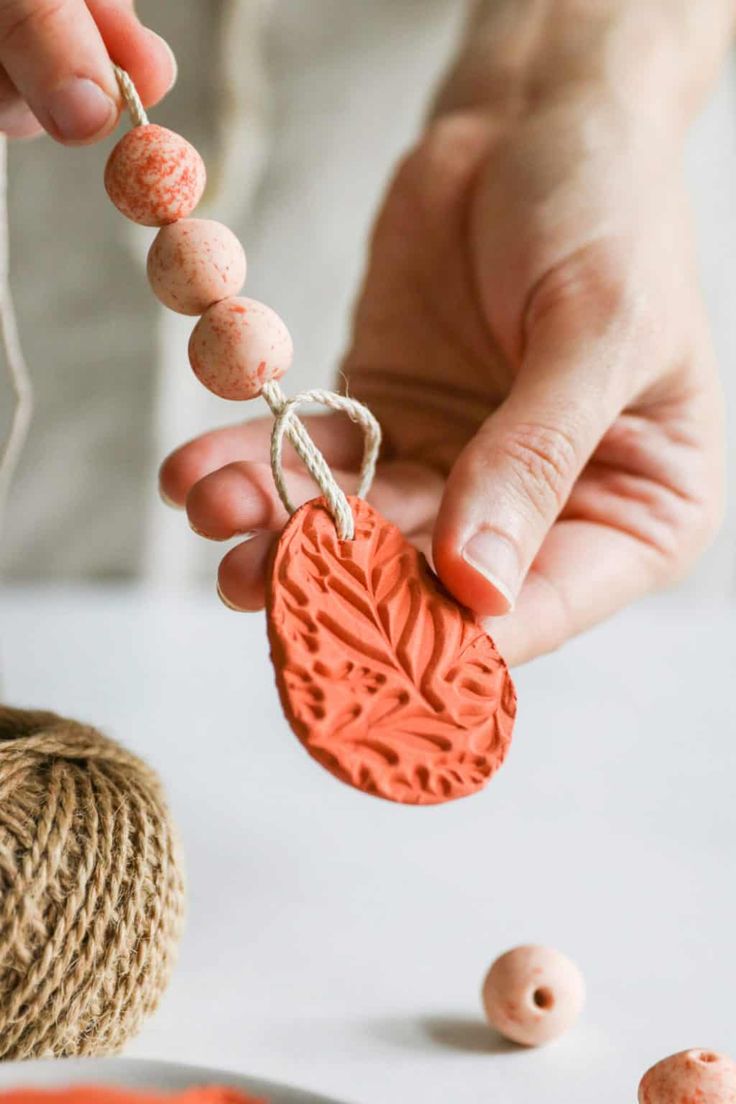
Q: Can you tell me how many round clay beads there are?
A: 5